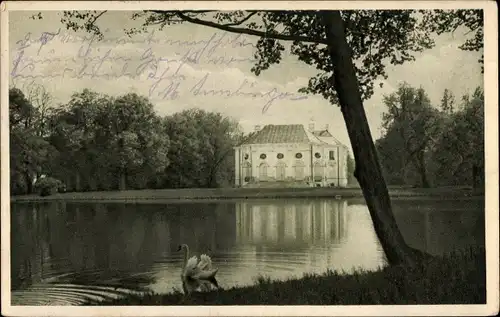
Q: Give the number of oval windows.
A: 5